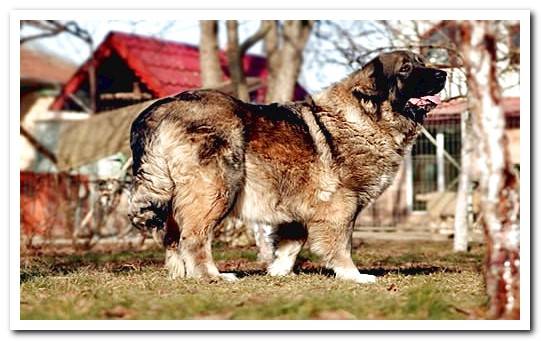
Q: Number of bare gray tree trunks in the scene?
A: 3